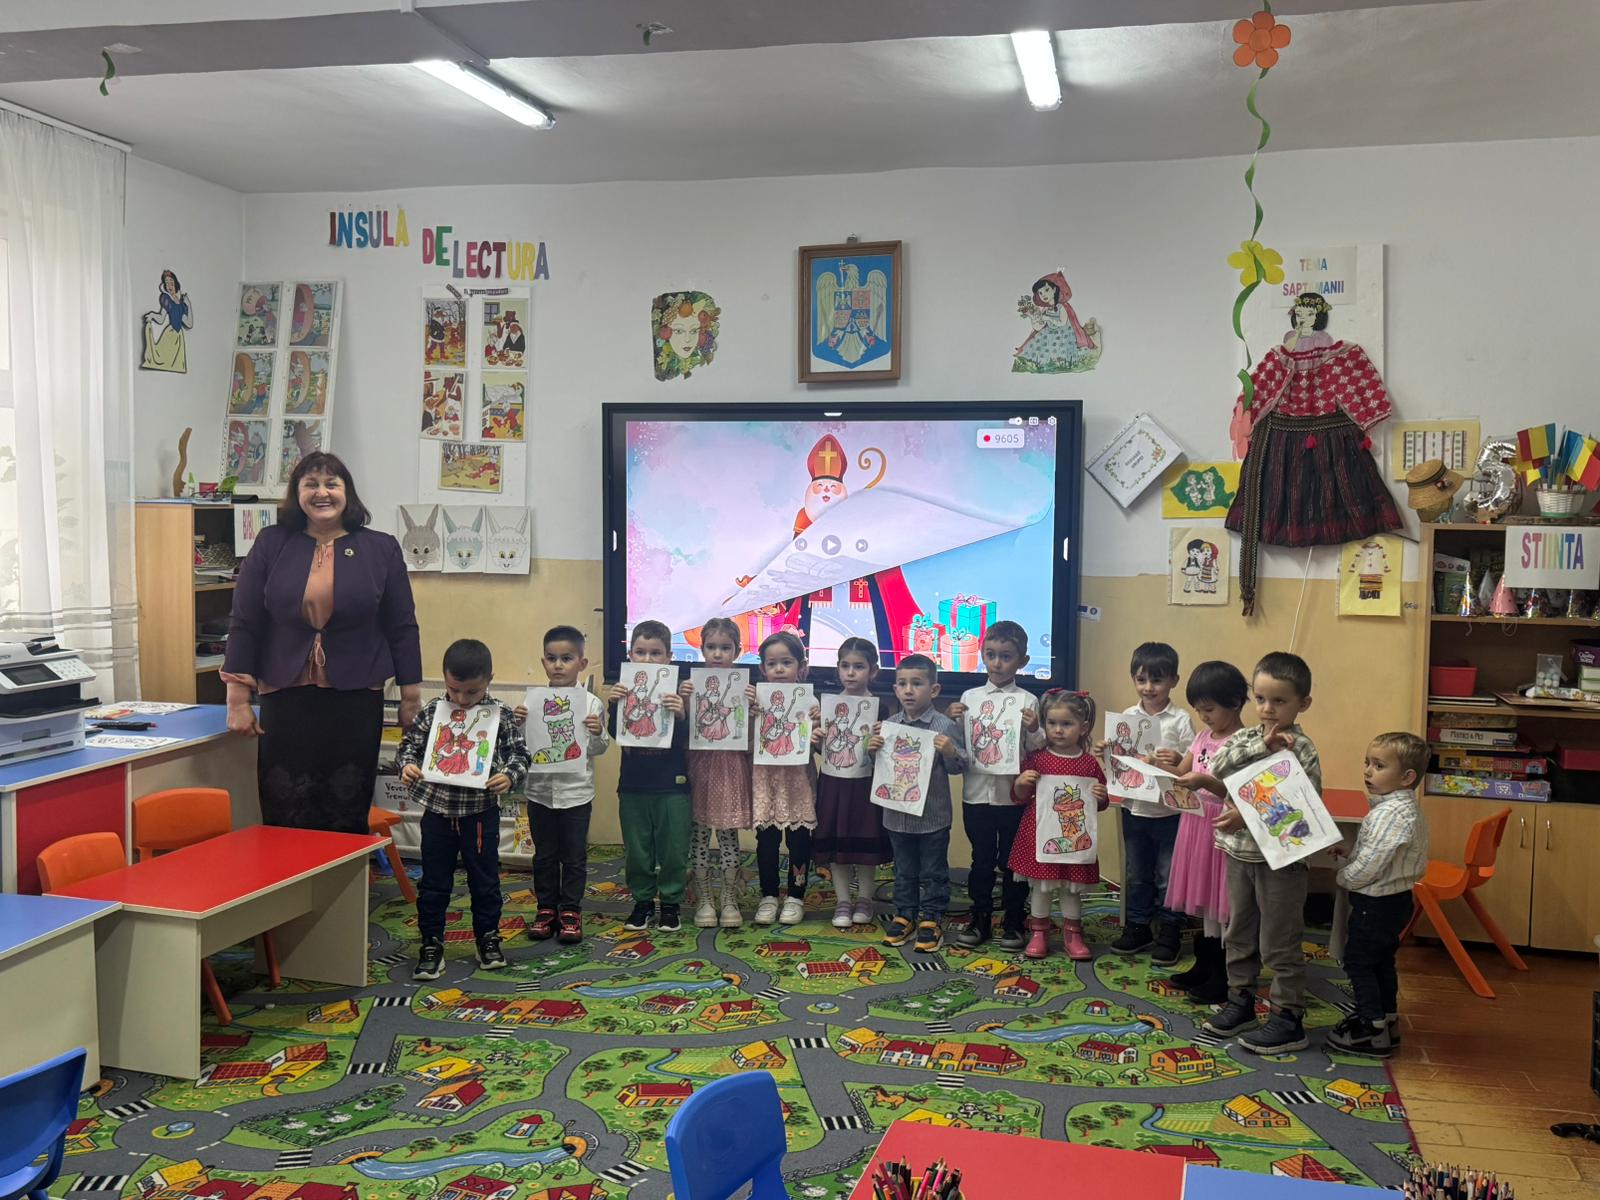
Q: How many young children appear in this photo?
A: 13